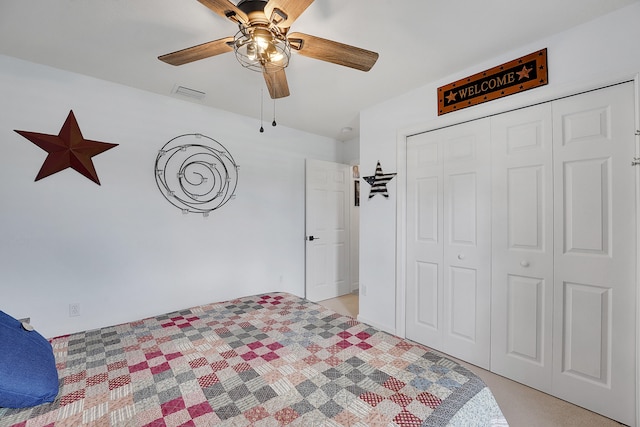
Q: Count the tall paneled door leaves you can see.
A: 5